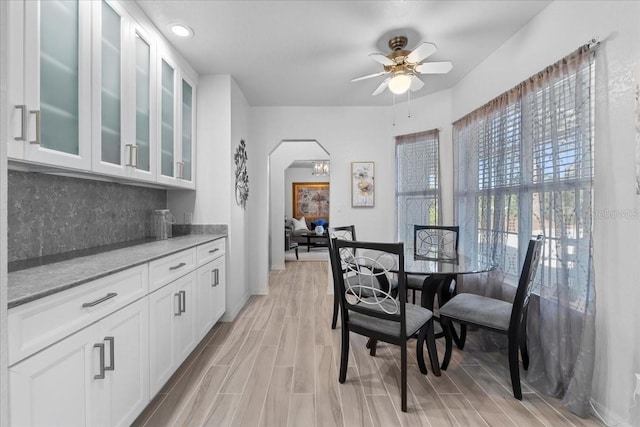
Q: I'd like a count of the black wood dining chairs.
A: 4